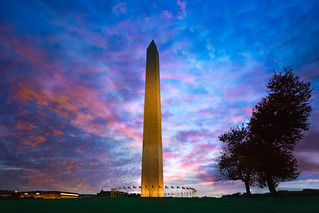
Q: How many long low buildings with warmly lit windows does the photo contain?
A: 1